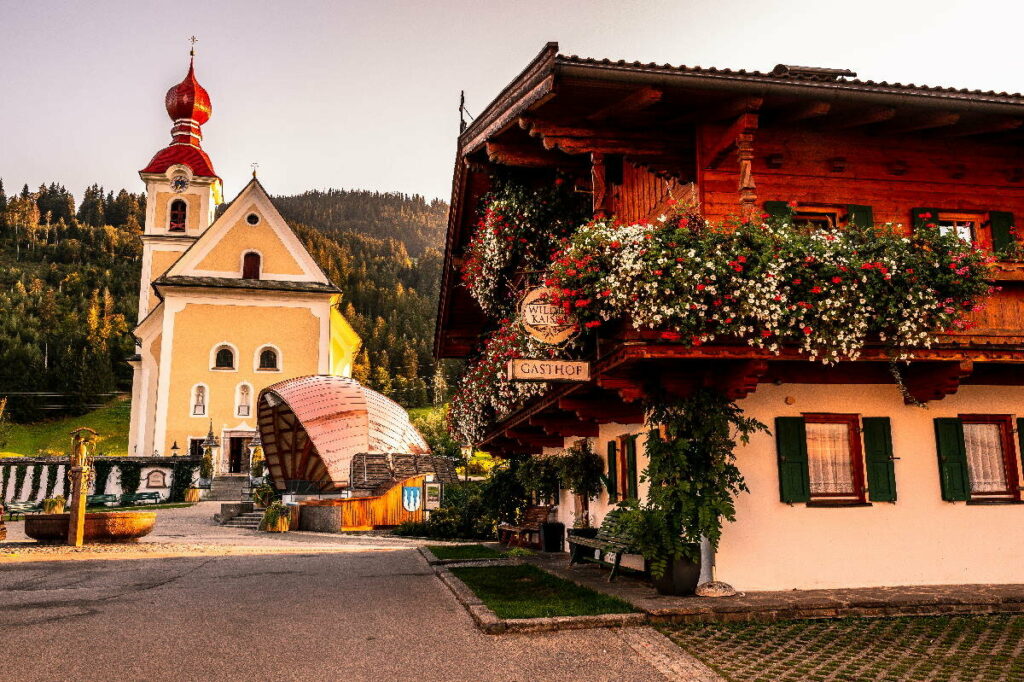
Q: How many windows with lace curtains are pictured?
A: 2